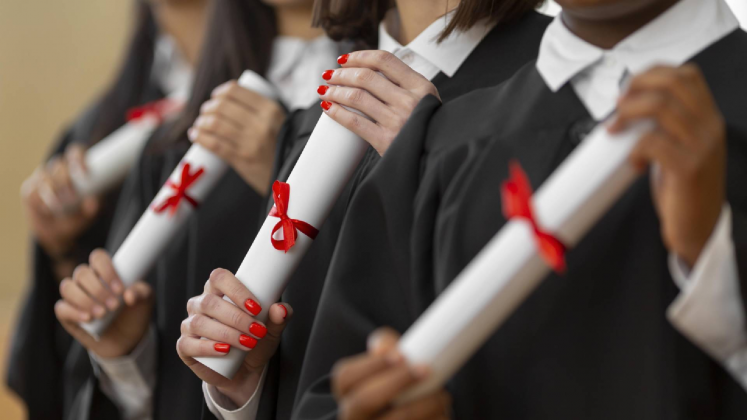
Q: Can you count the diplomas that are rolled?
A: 4